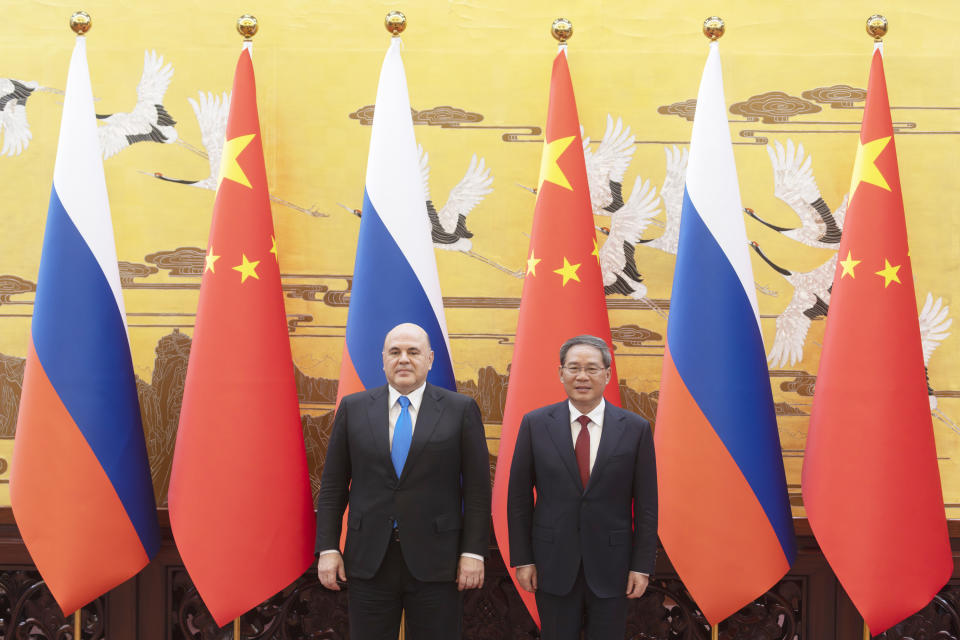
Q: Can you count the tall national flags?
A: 6